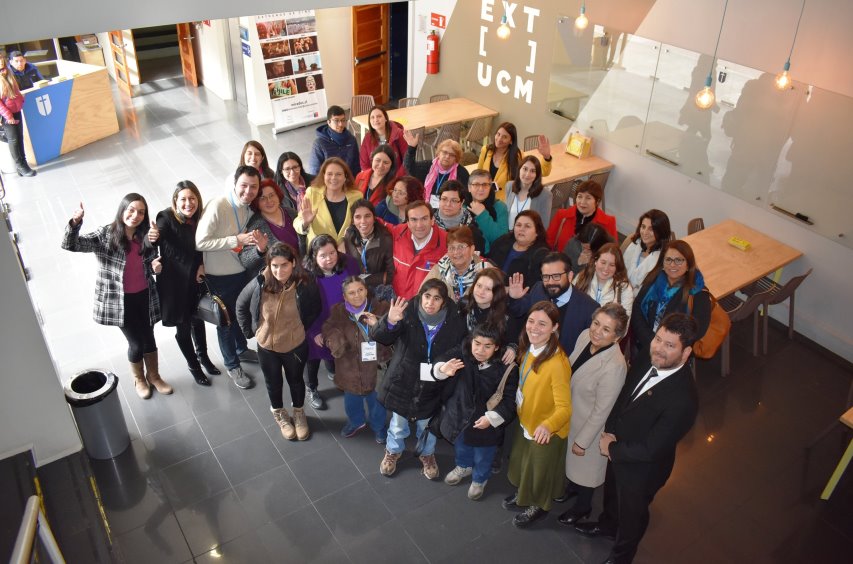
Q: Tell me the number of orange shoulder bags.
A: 1